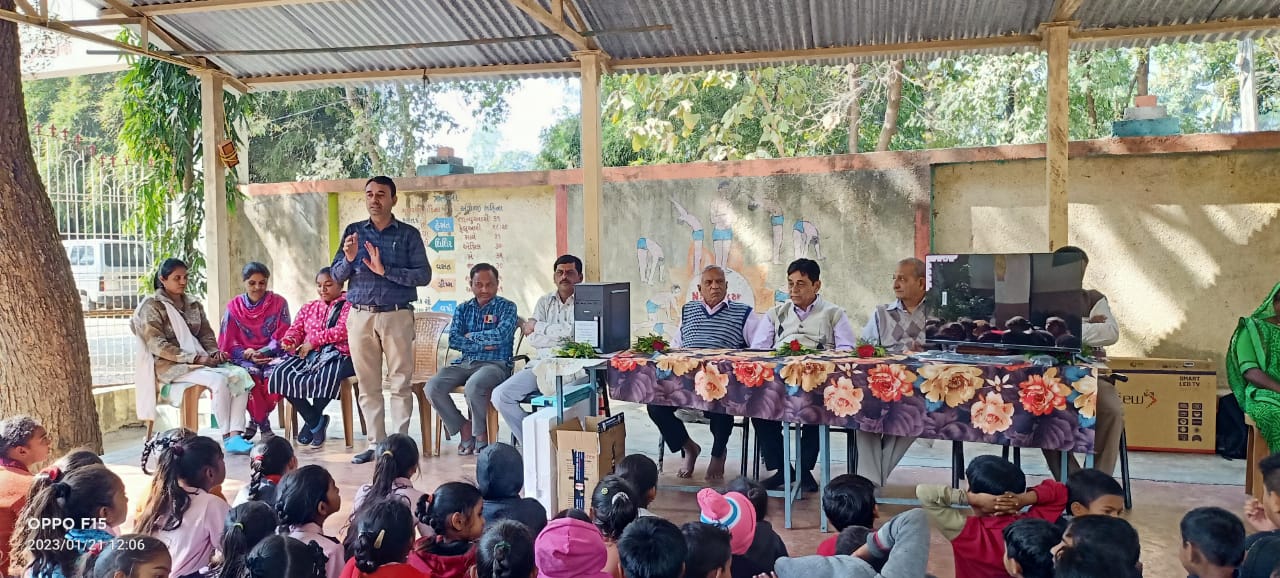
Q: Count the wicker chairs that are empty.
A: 1